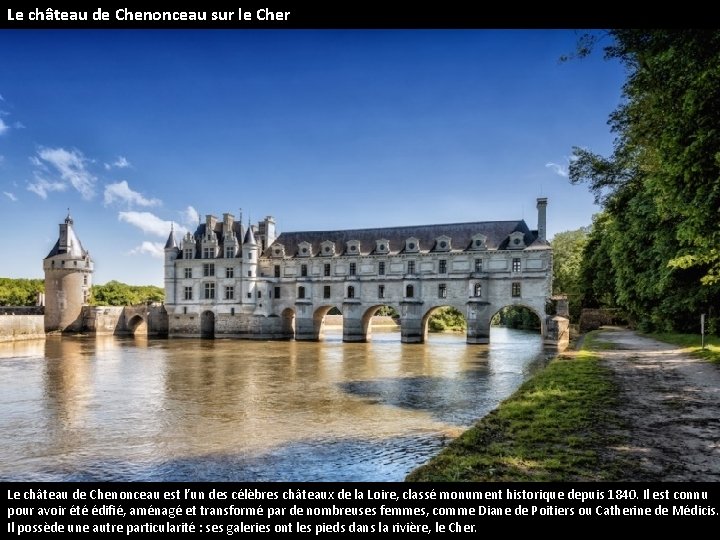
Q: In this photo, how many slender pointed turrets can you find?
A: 2